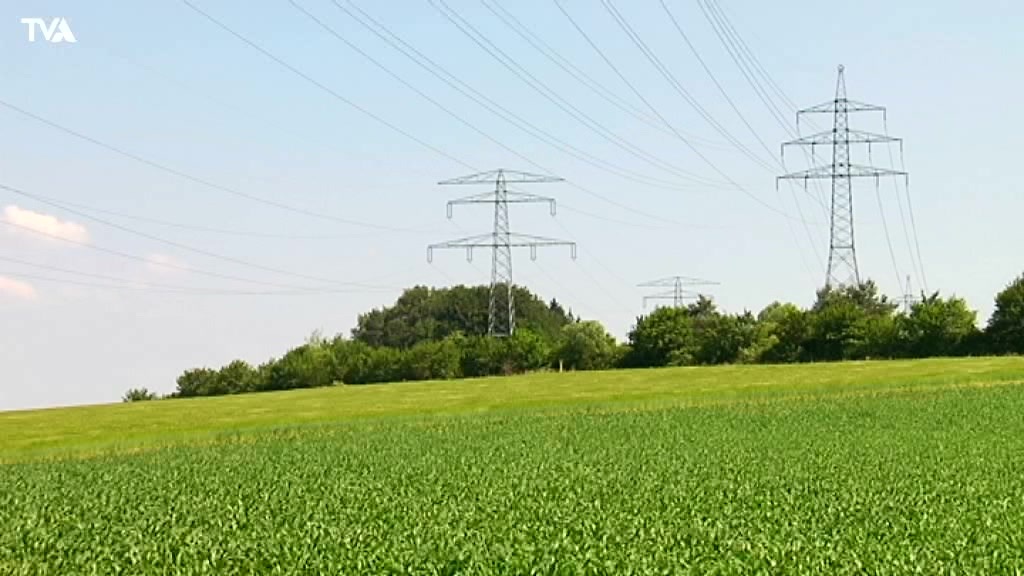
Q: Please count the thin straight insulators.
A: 10